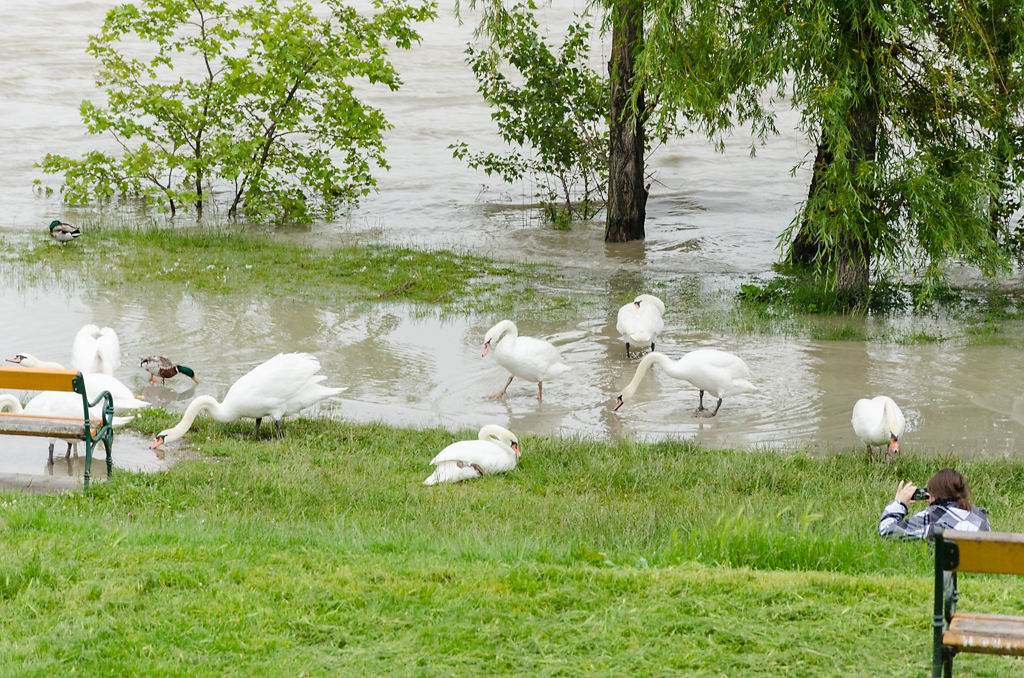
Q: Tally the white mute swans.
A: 9